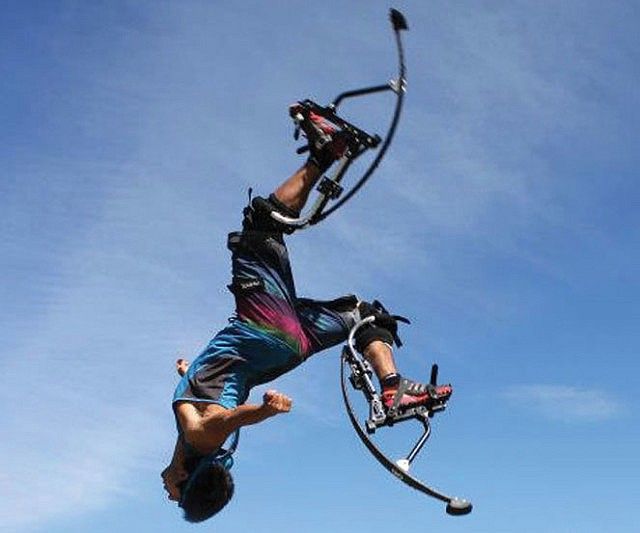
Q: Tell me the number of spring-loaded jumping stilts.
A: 2